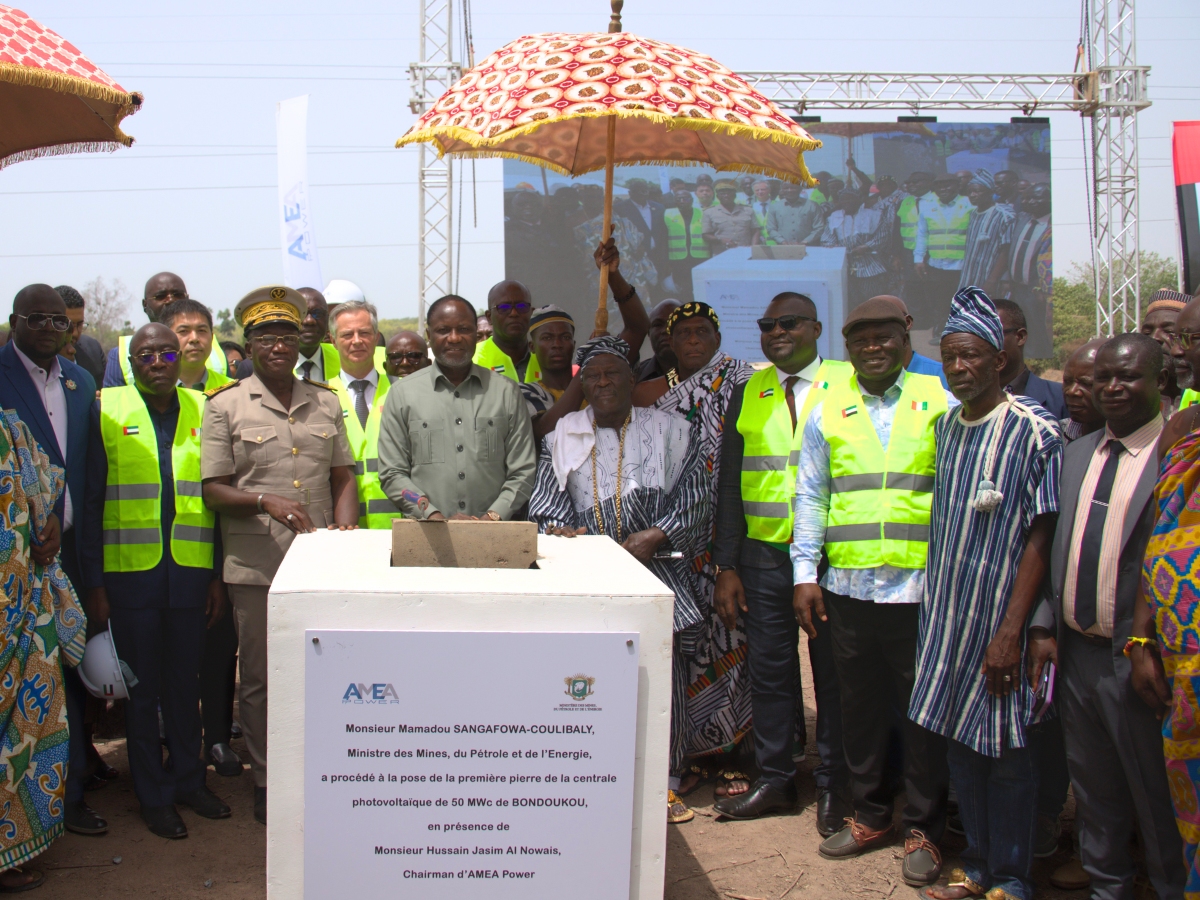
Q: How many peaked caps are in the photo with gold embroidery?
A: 1